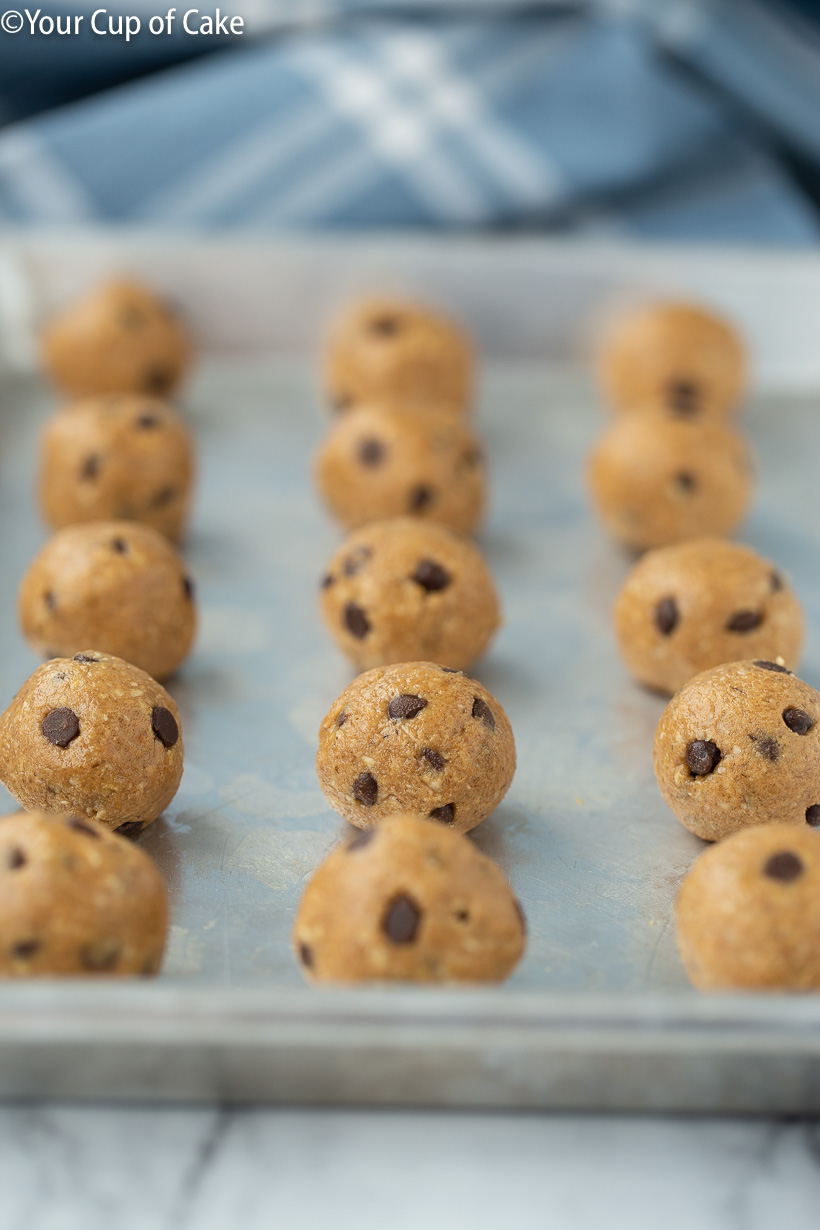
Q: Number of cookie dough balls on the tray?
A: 15